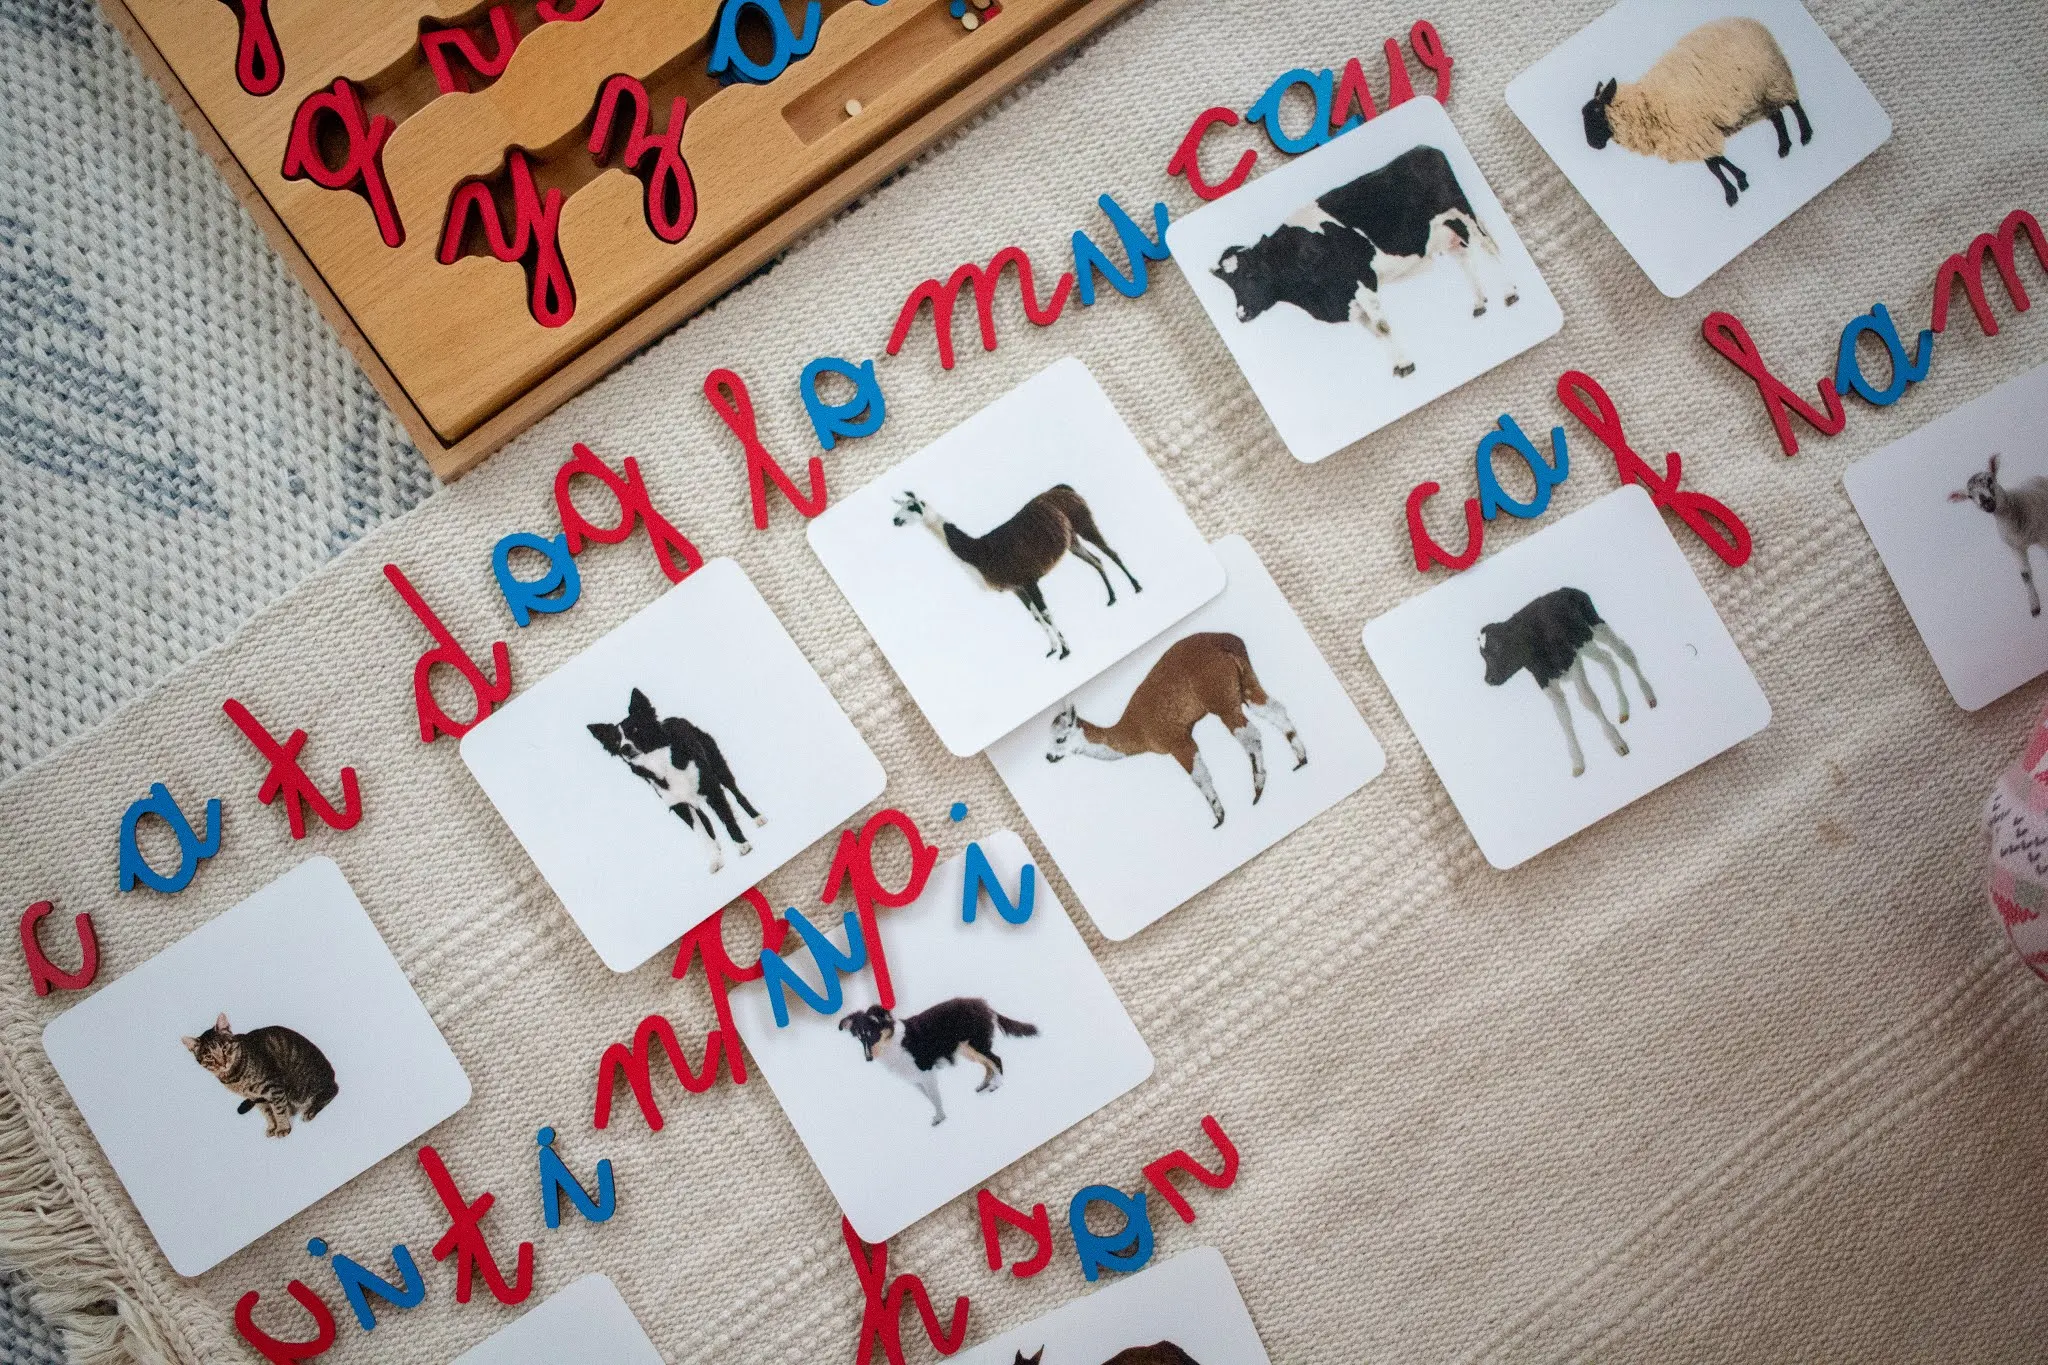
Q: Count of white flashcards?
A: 11